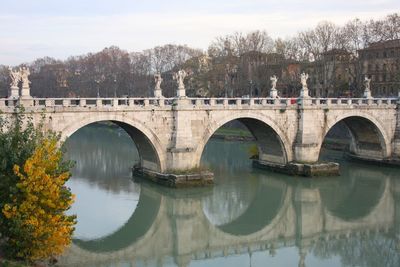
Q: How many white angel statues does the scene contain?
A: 7